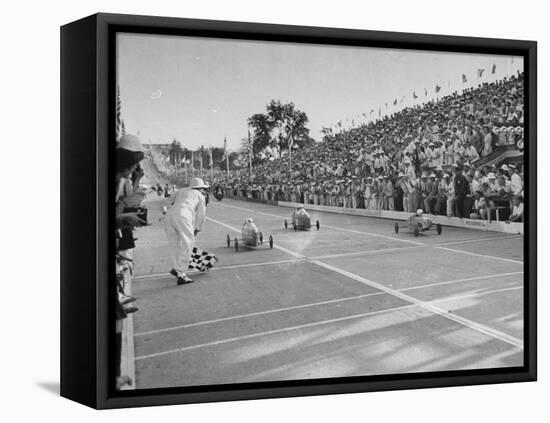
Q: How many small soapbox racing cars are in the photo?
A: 3